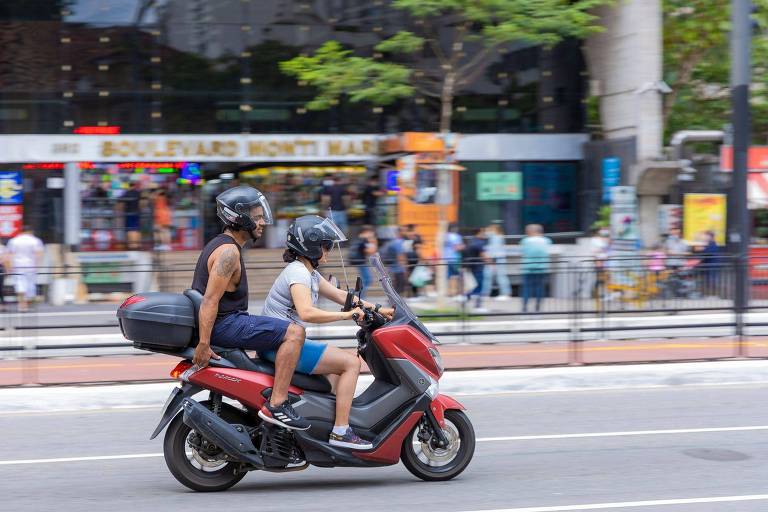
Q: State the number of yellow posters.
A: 1